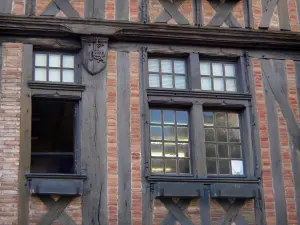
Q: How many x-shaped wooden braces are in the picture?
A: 6